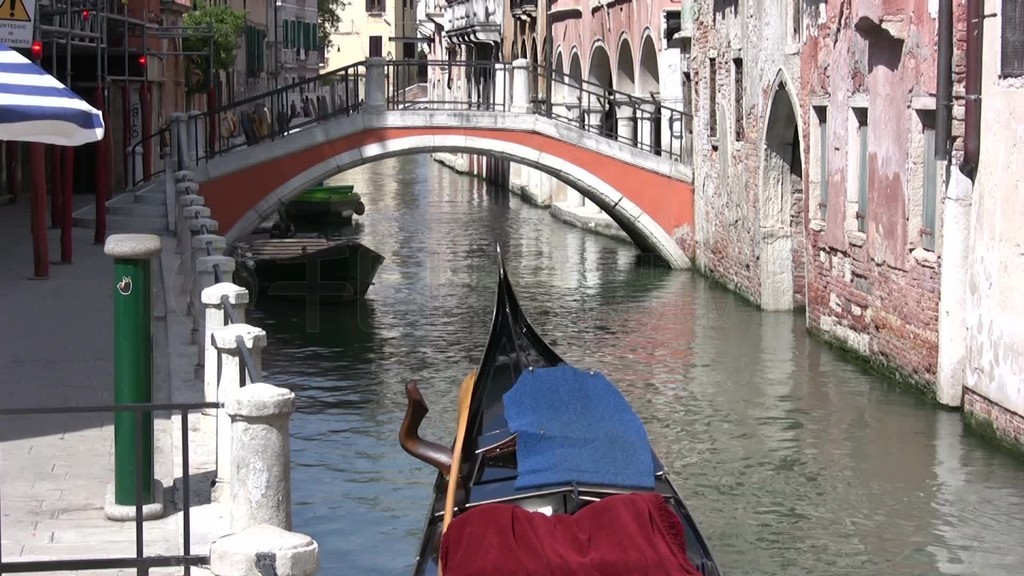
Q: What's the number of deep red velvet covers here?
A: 1